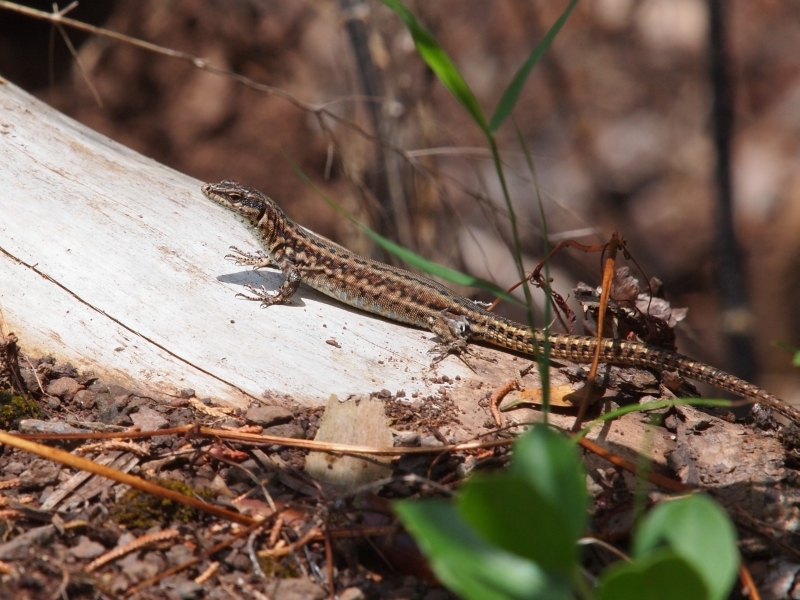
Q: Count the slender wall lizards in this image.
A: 1